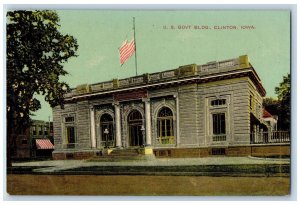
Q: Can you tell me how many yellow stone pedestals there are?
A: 2